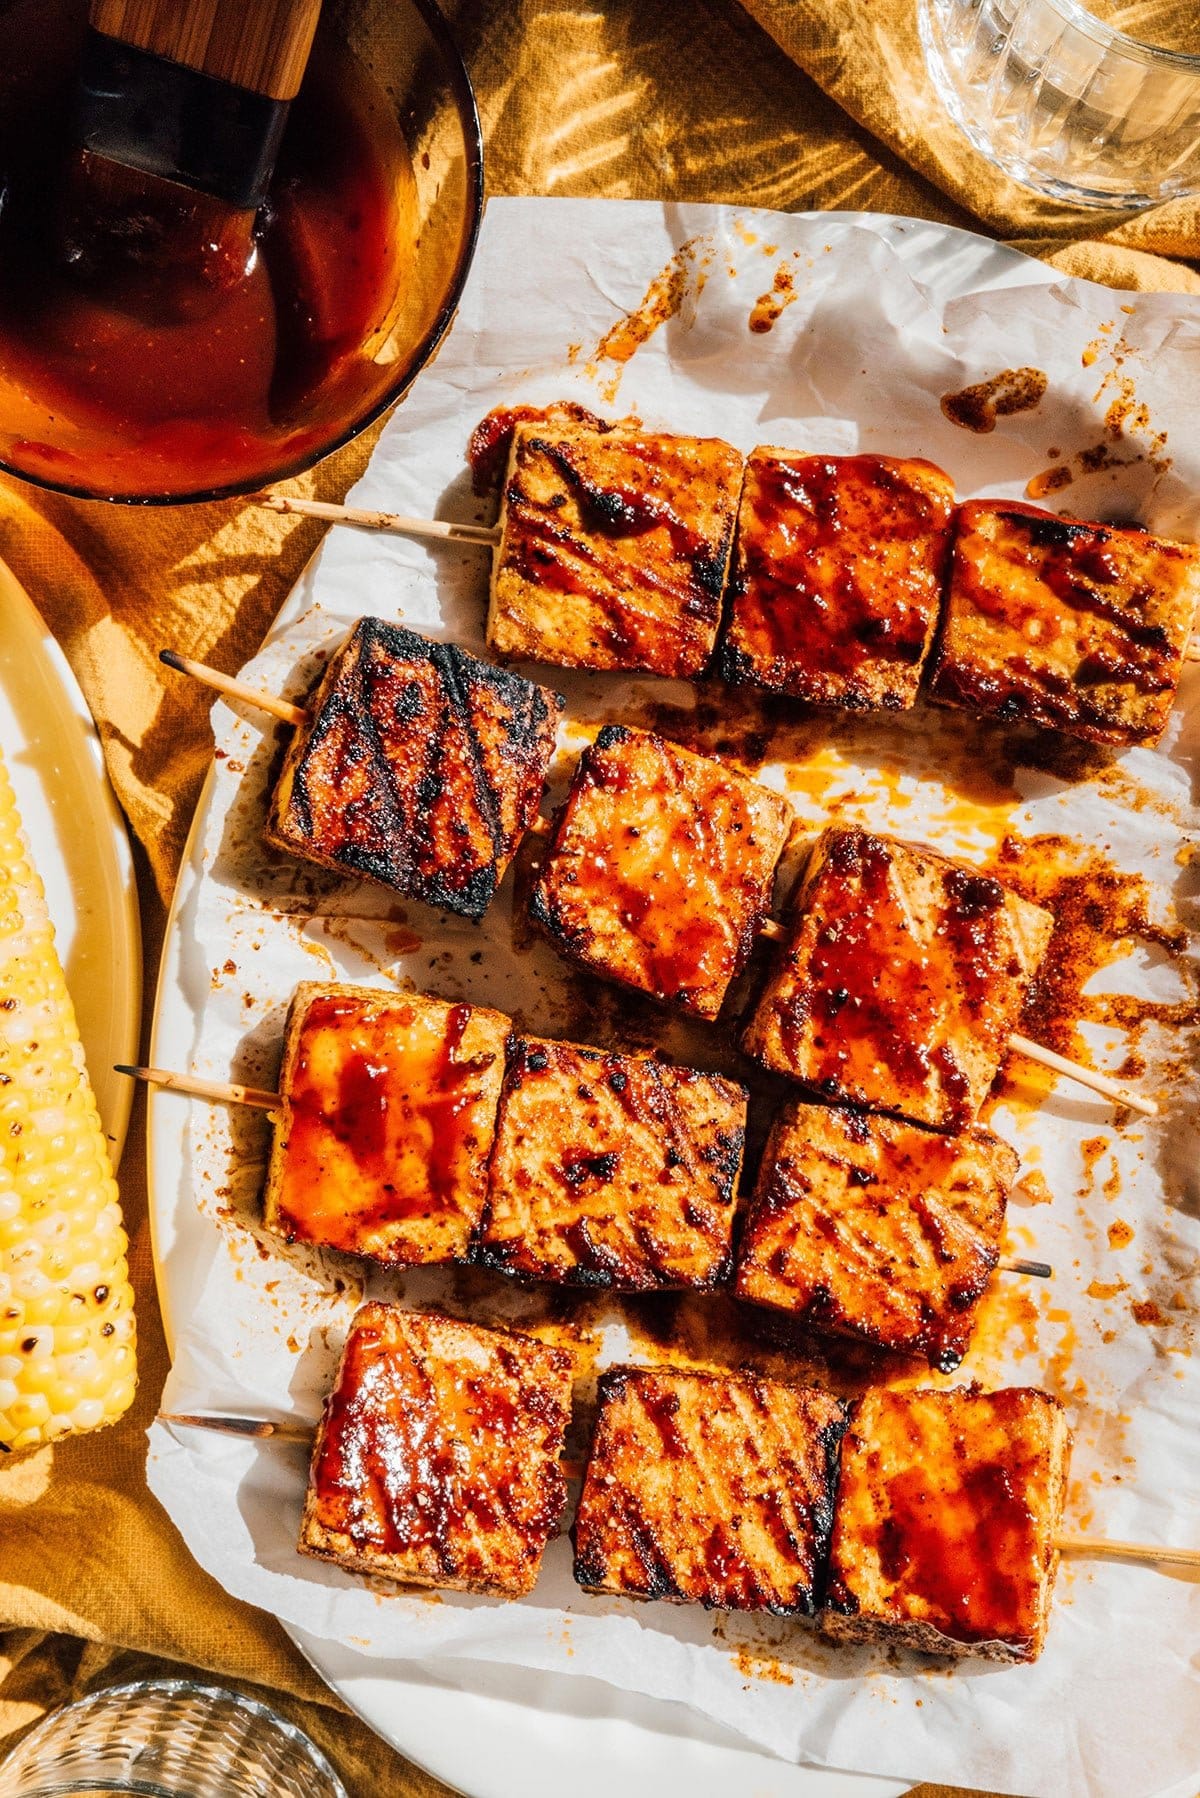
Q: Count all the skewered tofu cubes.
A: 12